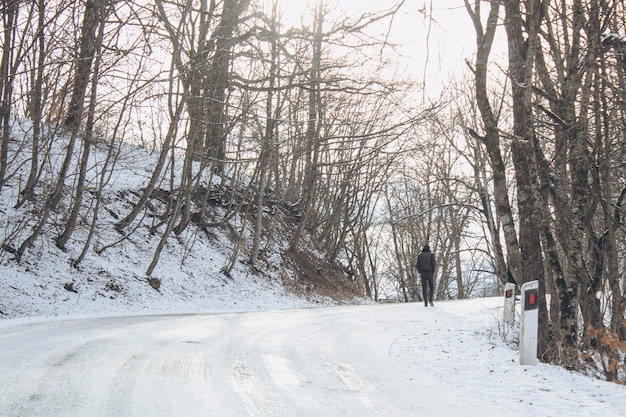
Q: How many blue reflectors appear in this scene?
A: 0